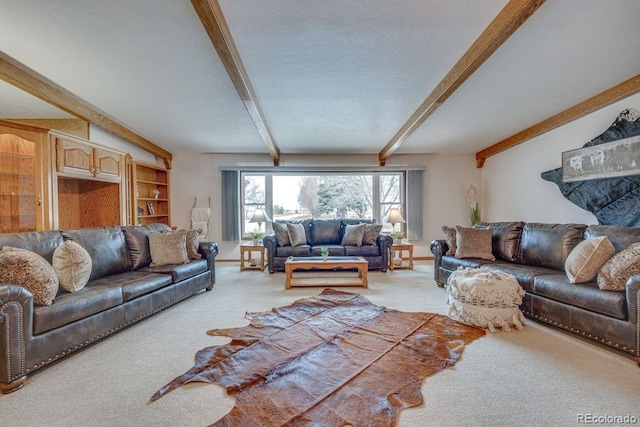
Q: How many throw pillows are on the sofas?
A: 12